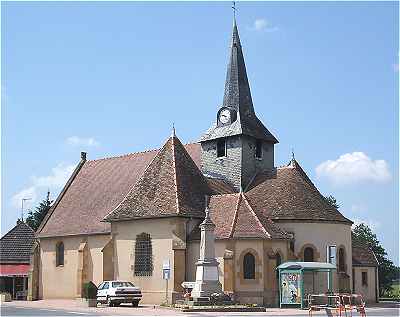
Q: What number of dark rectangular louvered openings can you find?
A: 2